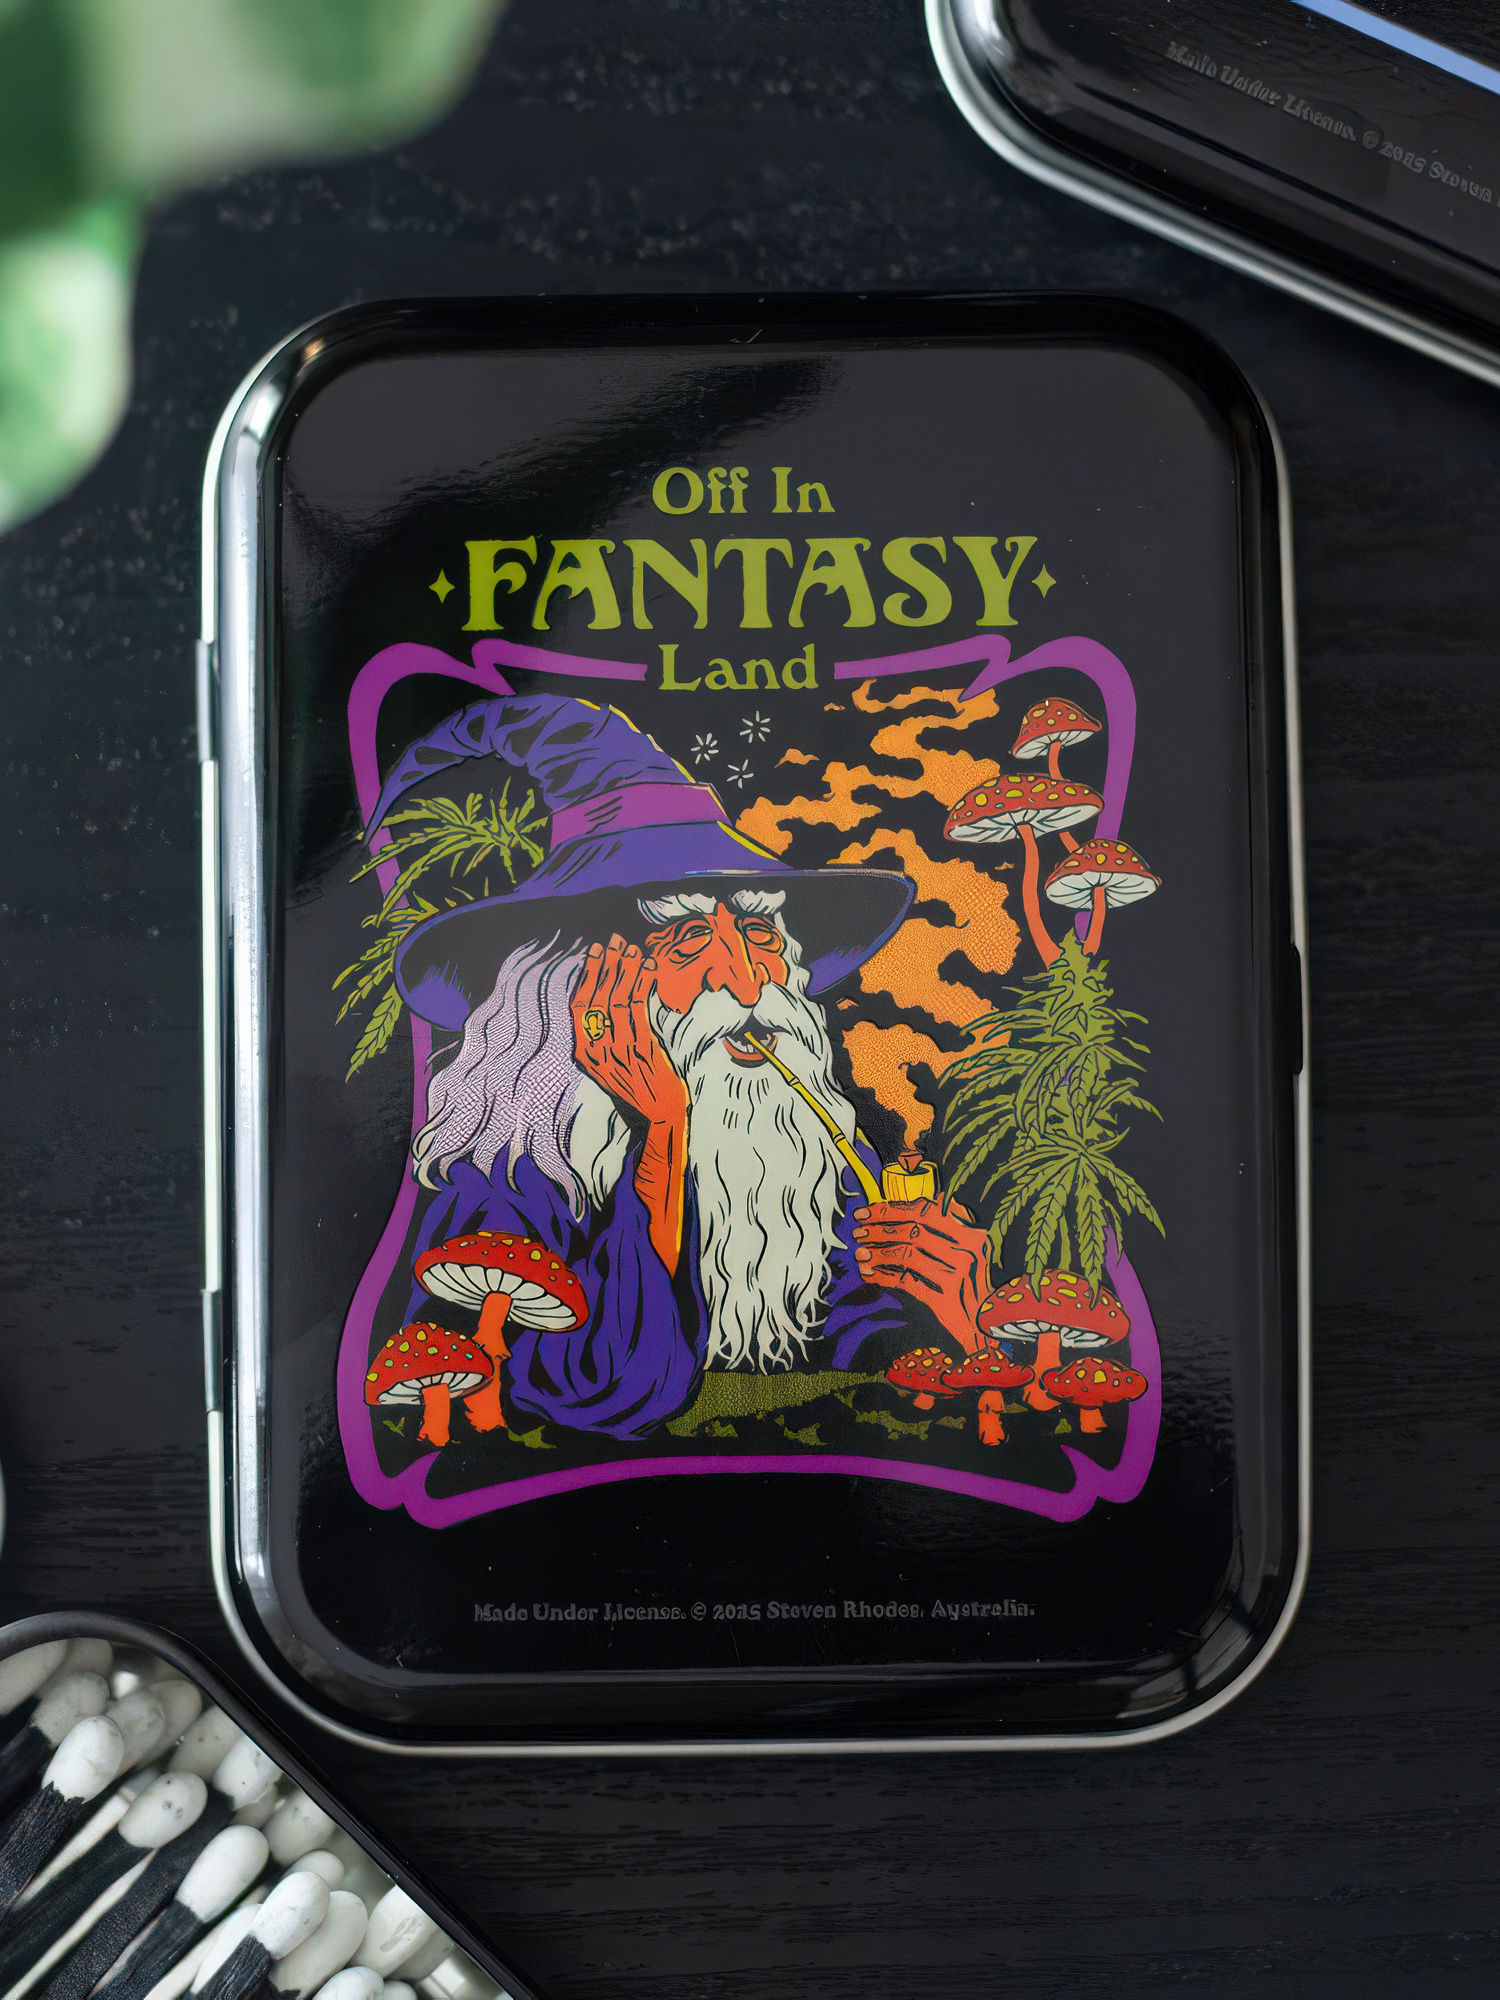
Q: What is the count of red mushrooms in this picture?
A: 9